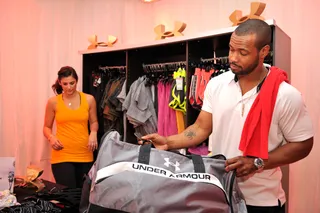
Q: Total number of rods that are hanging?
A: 3